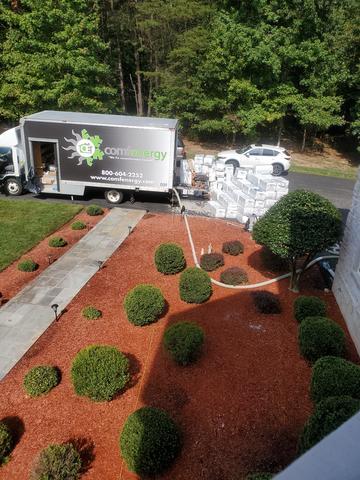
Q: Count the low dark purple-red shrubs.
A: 4